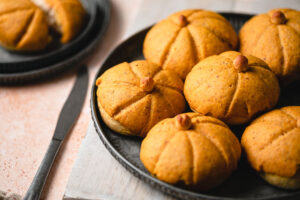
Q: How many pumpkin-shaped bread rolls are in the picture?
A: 7